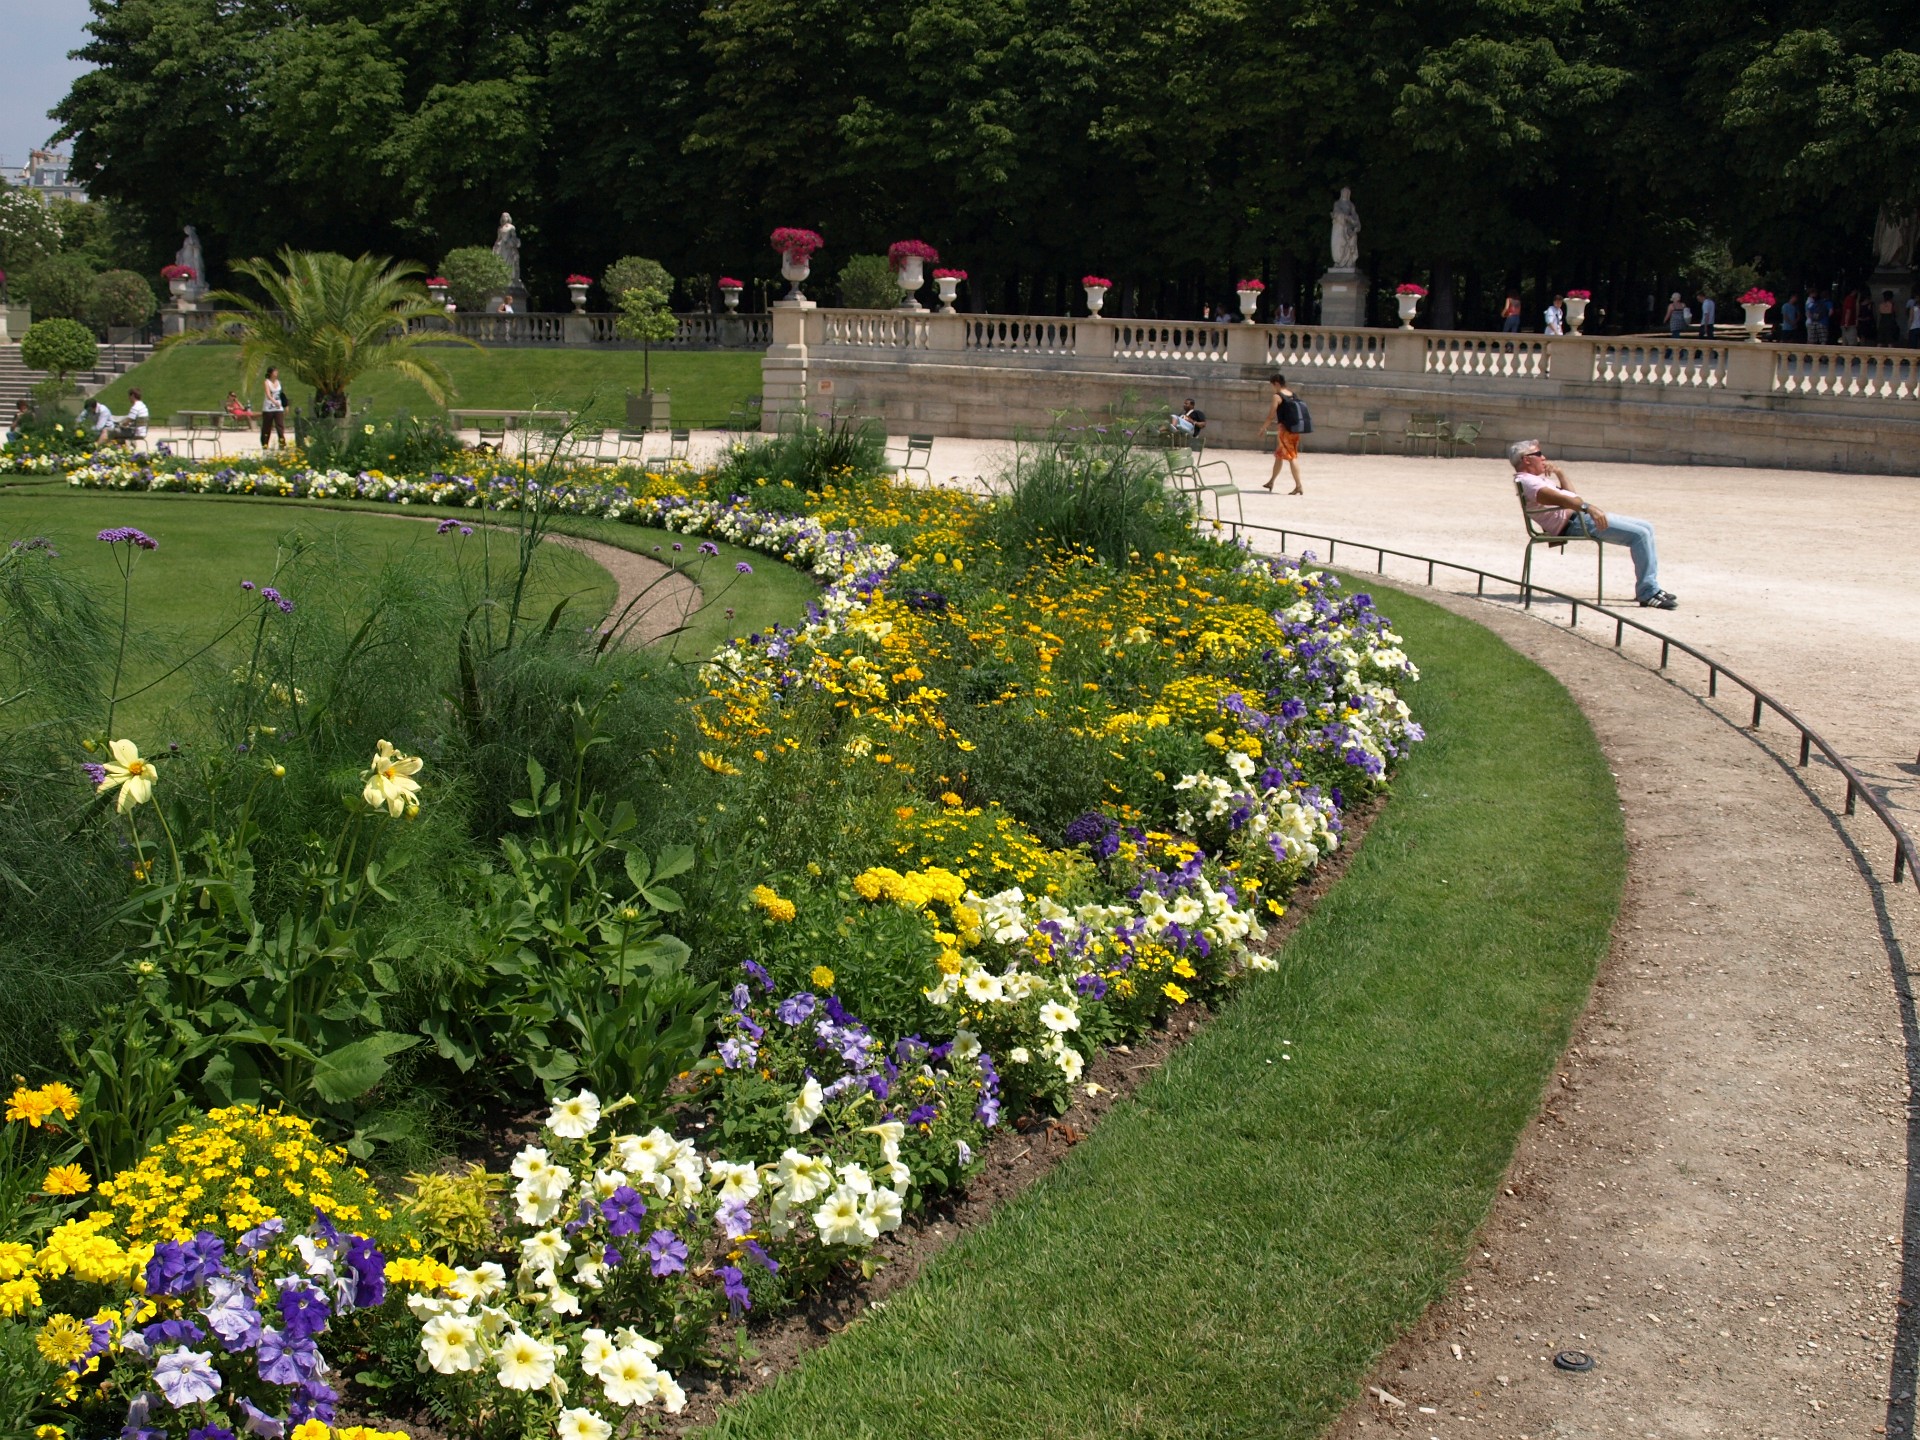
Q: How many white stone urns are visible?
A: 12